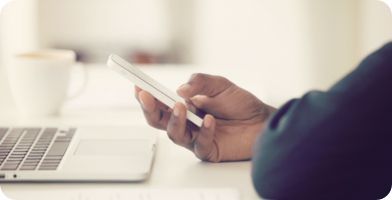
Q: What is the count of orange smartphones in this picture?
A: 0